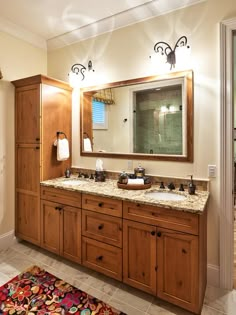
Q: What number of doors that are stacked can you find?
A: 2